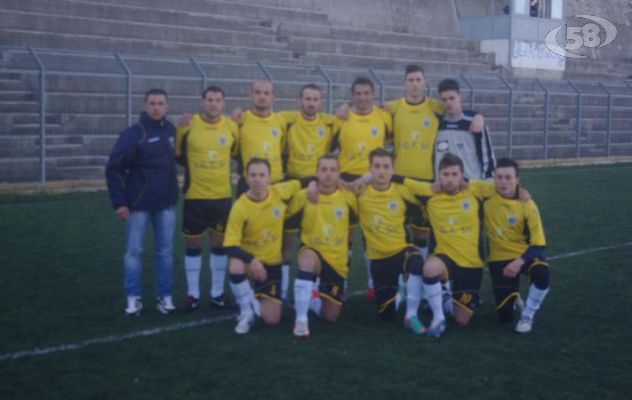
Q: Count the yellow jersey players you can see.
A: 10